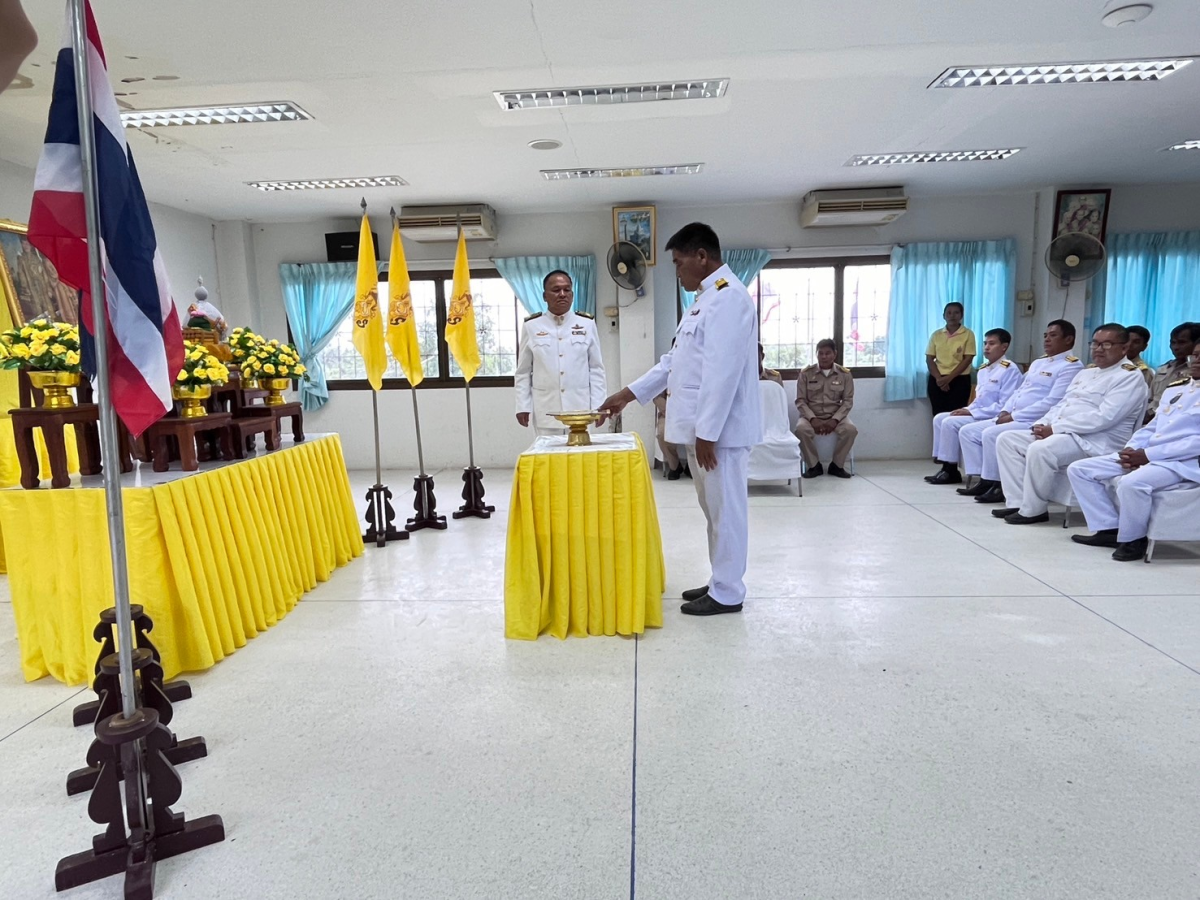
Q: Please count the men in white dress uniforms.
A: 6